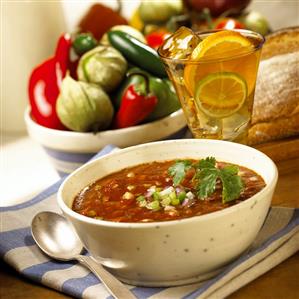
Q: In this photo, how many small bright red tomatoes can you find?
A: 2